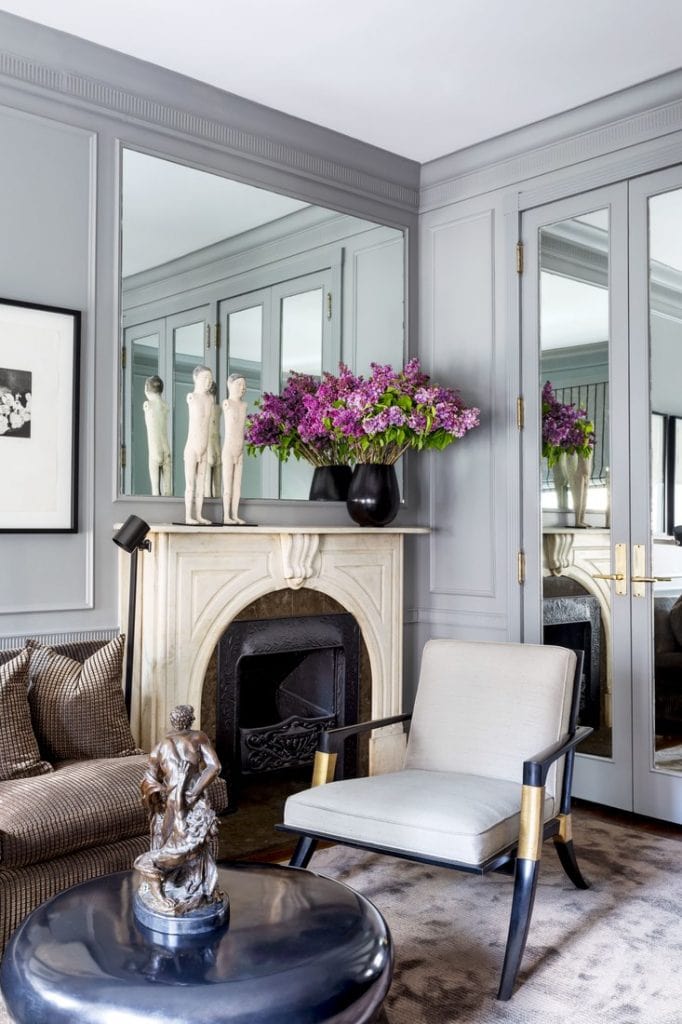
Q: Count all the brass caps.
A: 3